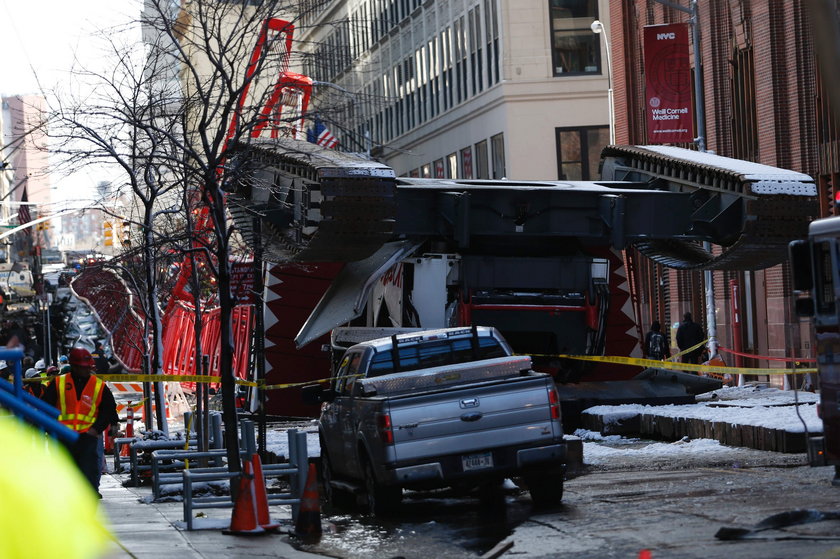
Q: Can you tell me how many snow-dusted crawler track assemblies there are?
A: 2